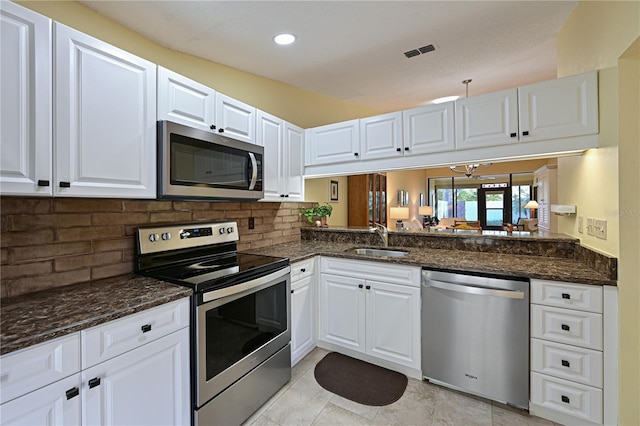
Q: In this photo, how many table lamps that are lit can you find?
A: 3